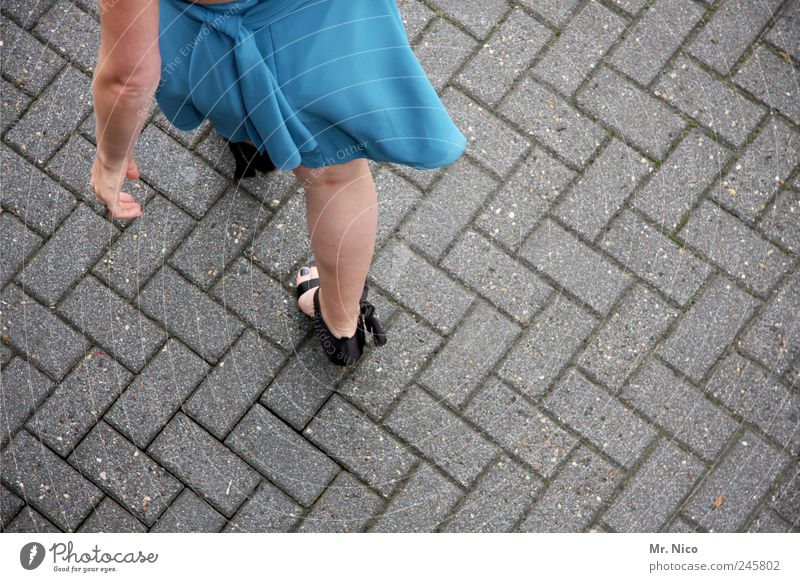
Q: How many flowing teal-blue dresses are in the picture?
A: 1